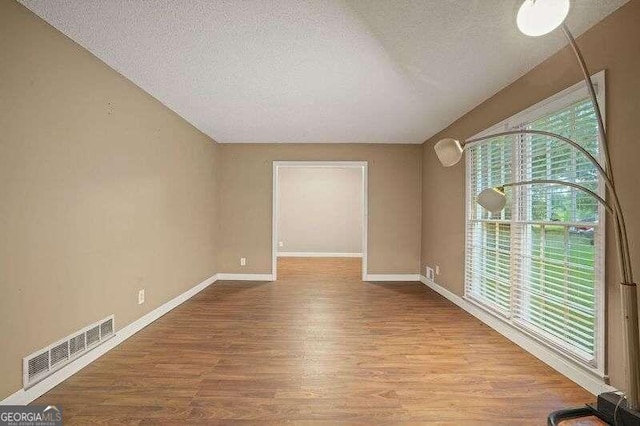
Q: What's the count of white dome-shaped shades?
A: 3